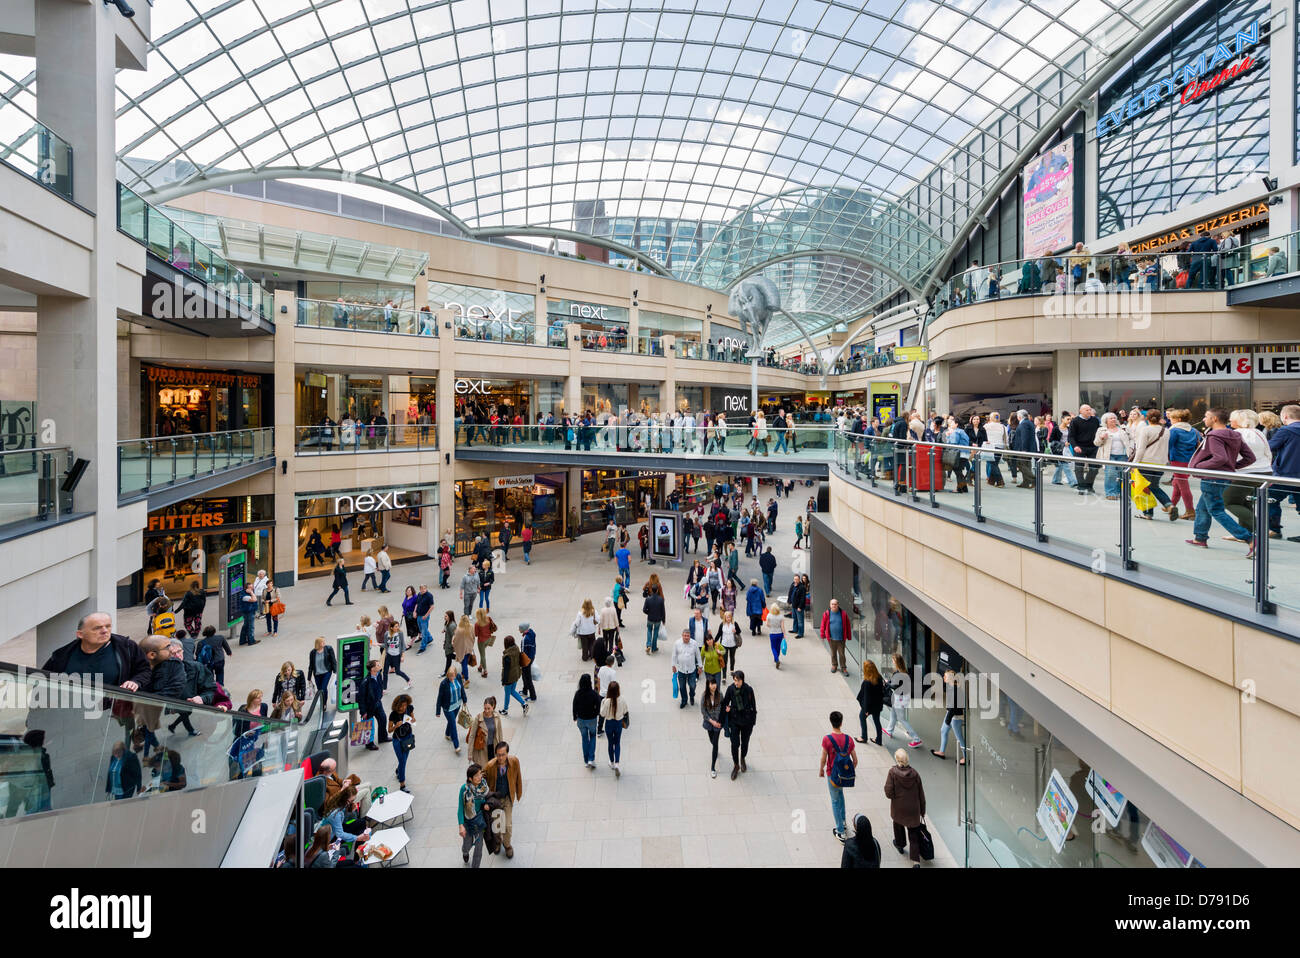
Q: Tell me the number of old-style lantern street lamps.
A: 0